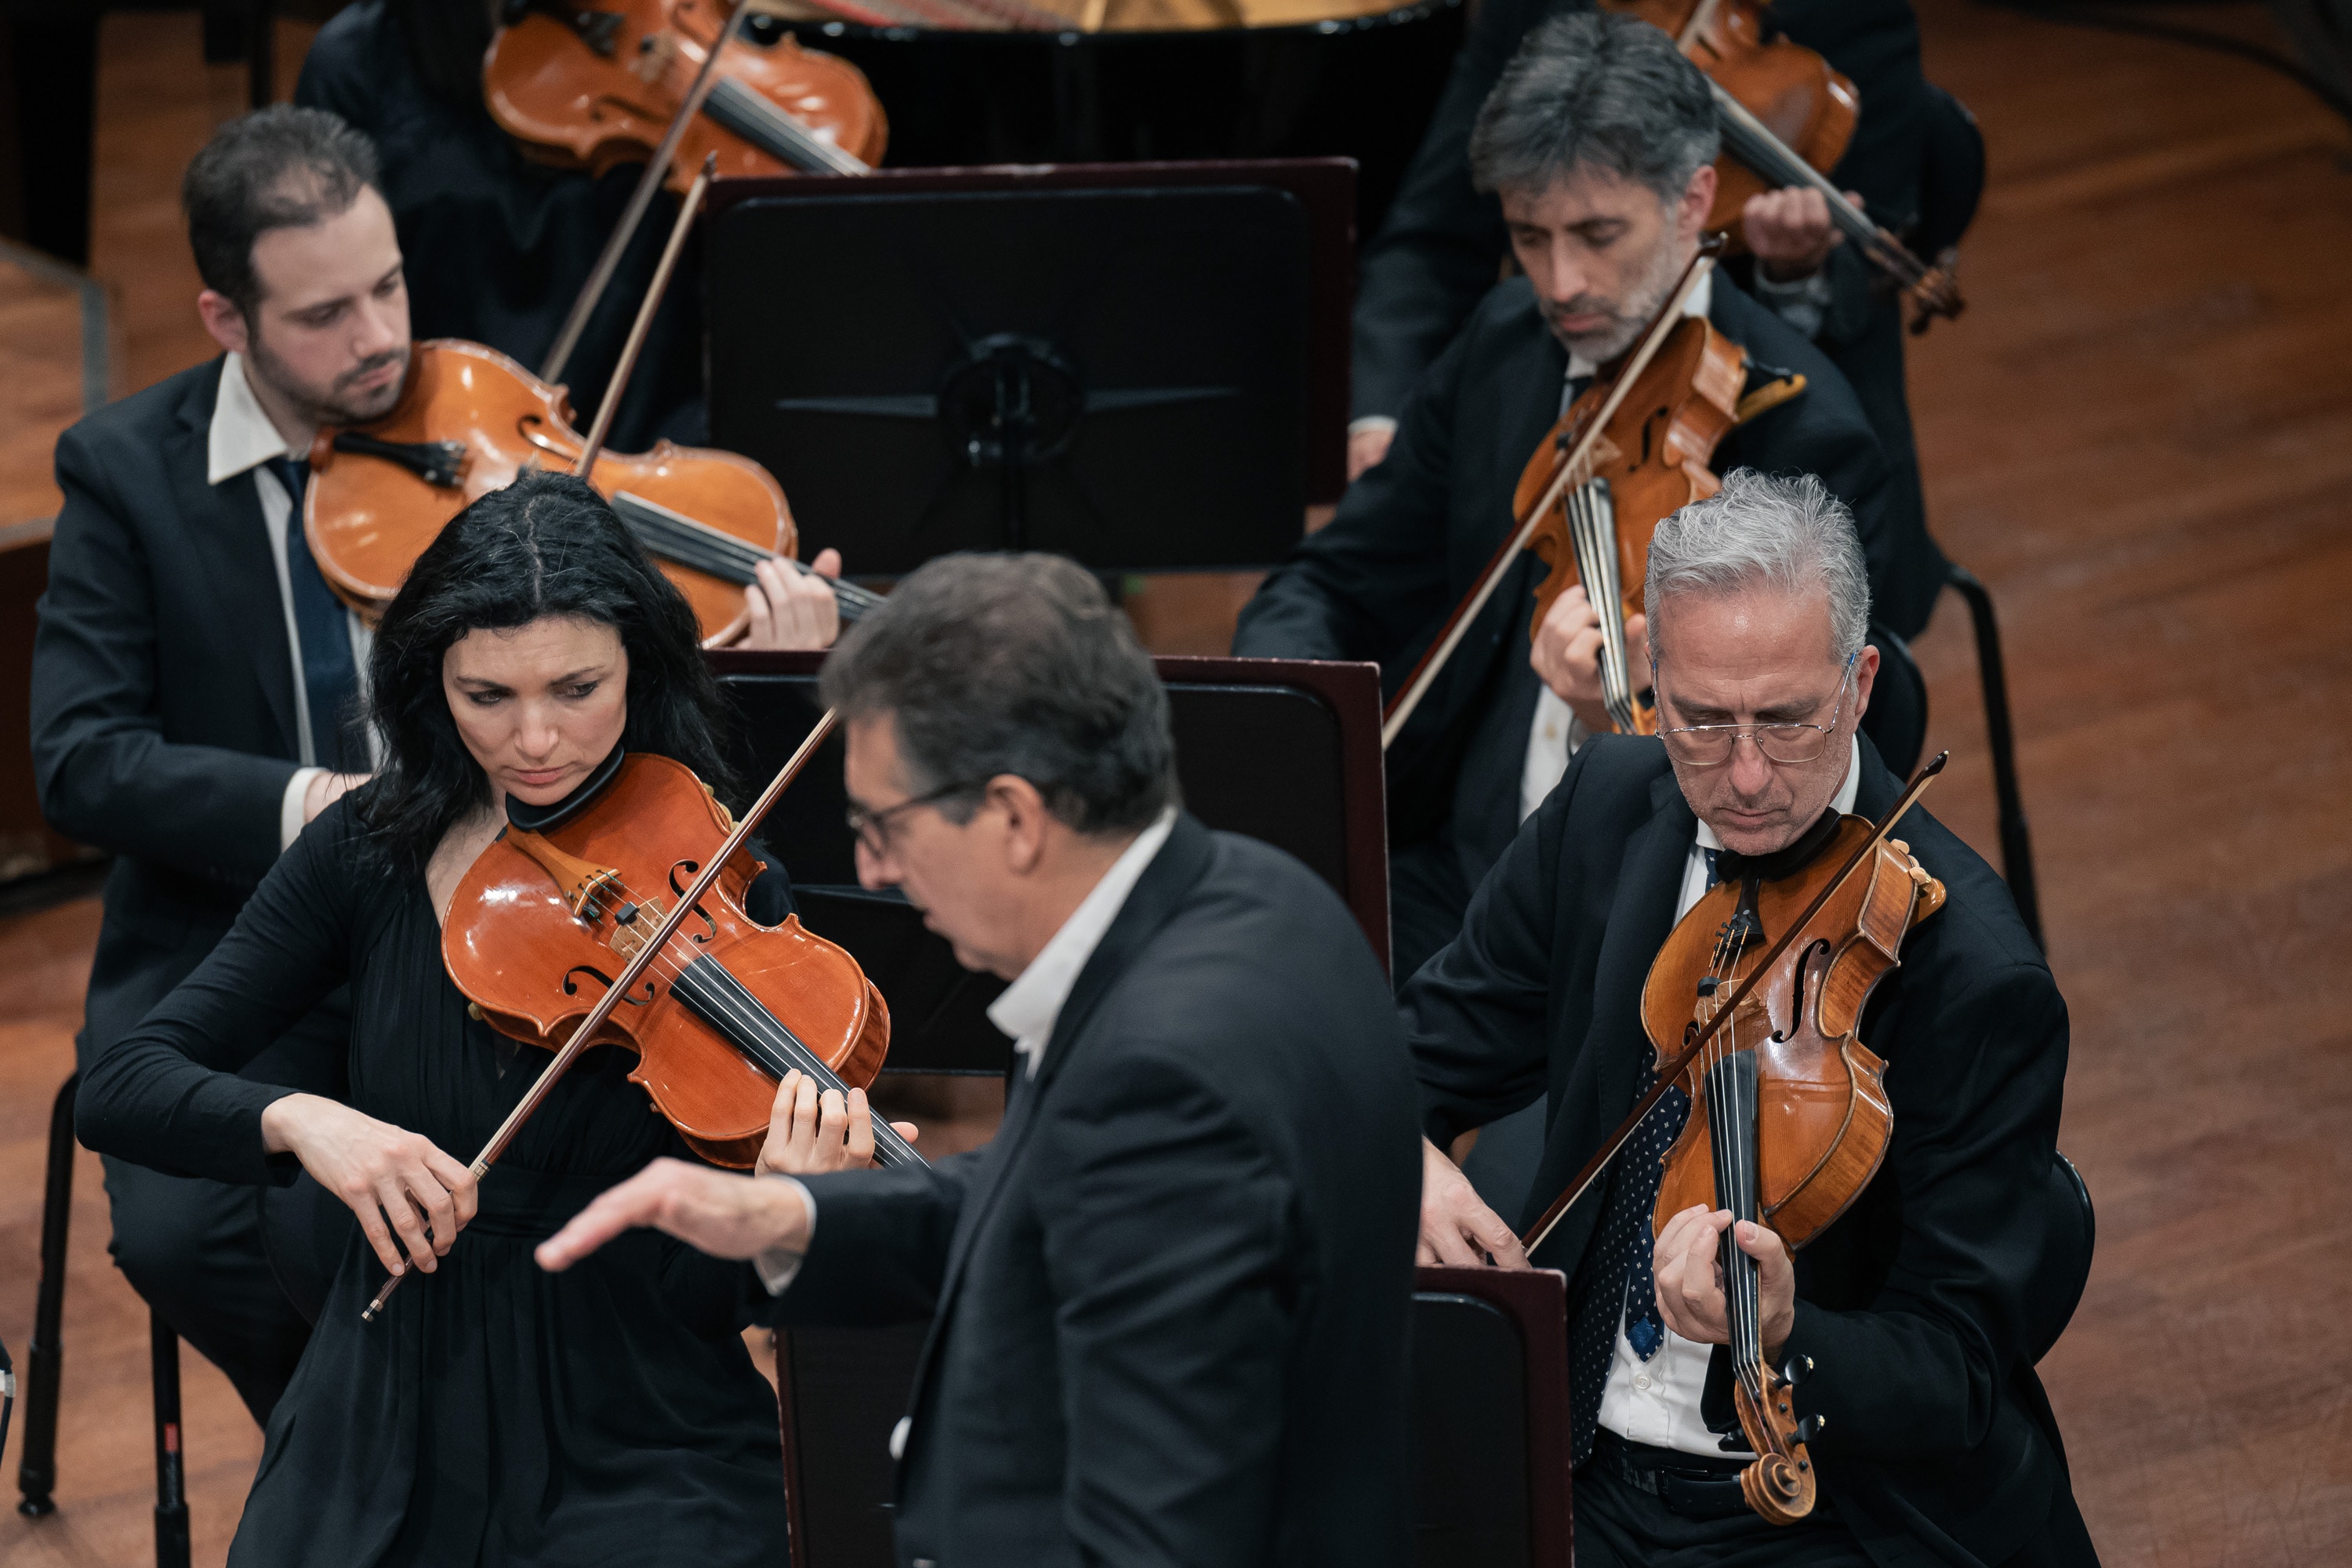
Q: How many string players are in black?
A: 6